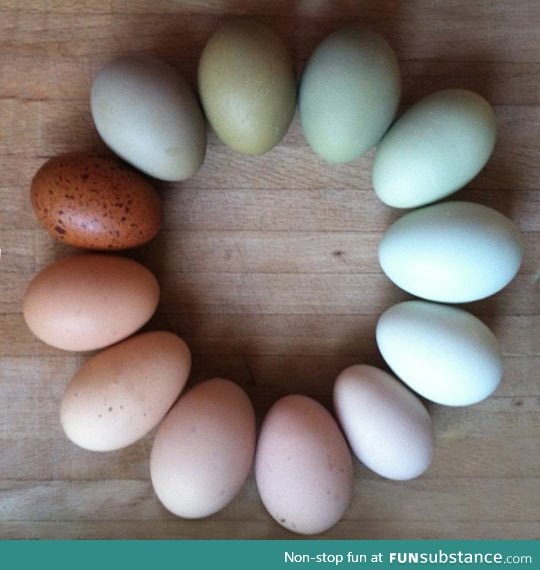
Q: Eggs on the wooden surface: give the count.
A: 12